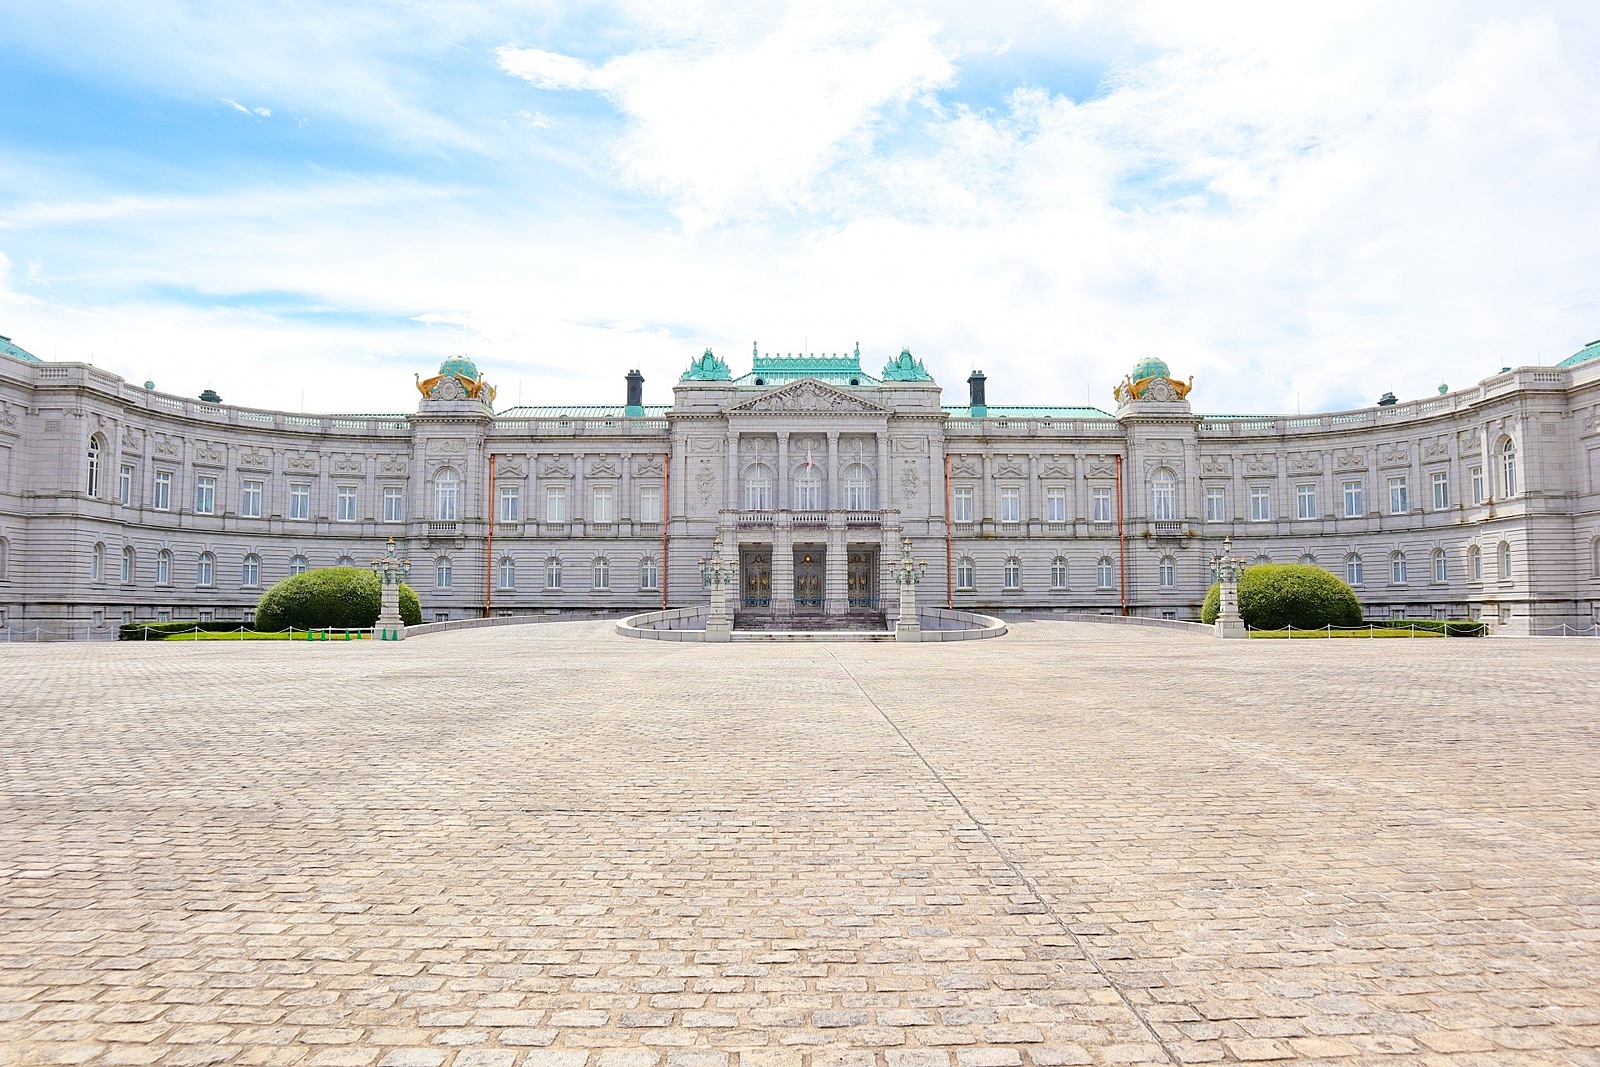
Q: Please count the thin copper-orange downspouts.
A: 4